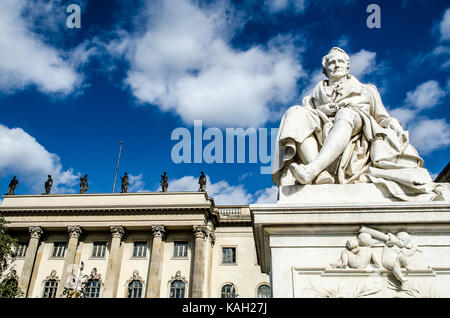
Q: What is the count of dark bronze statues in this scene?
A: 6